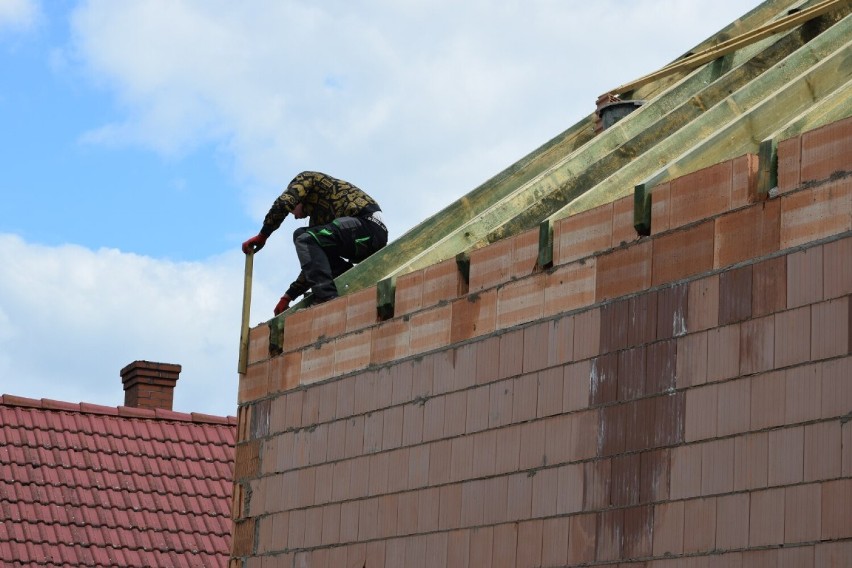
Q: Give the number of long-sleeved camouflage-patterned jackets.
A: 1